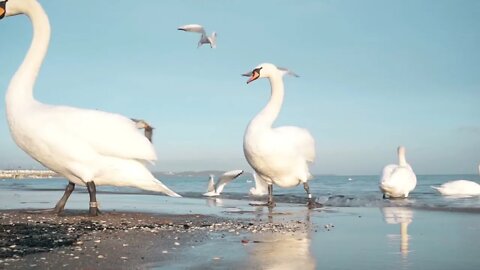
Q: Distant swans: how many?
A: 2